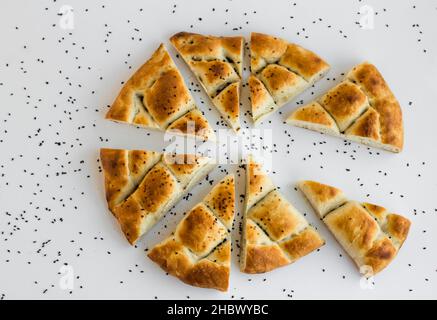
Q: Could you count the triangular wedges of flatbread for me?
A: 8